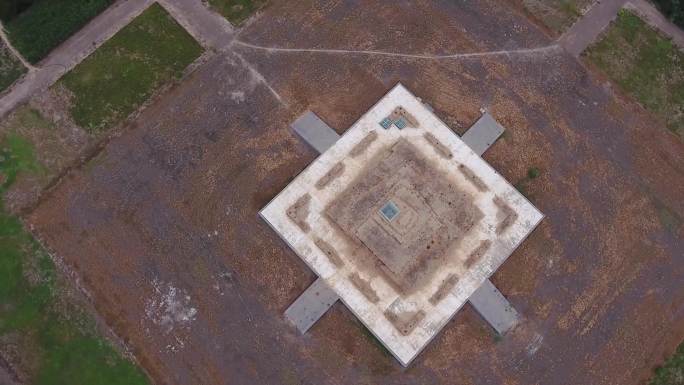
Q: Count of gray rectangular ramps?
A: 4